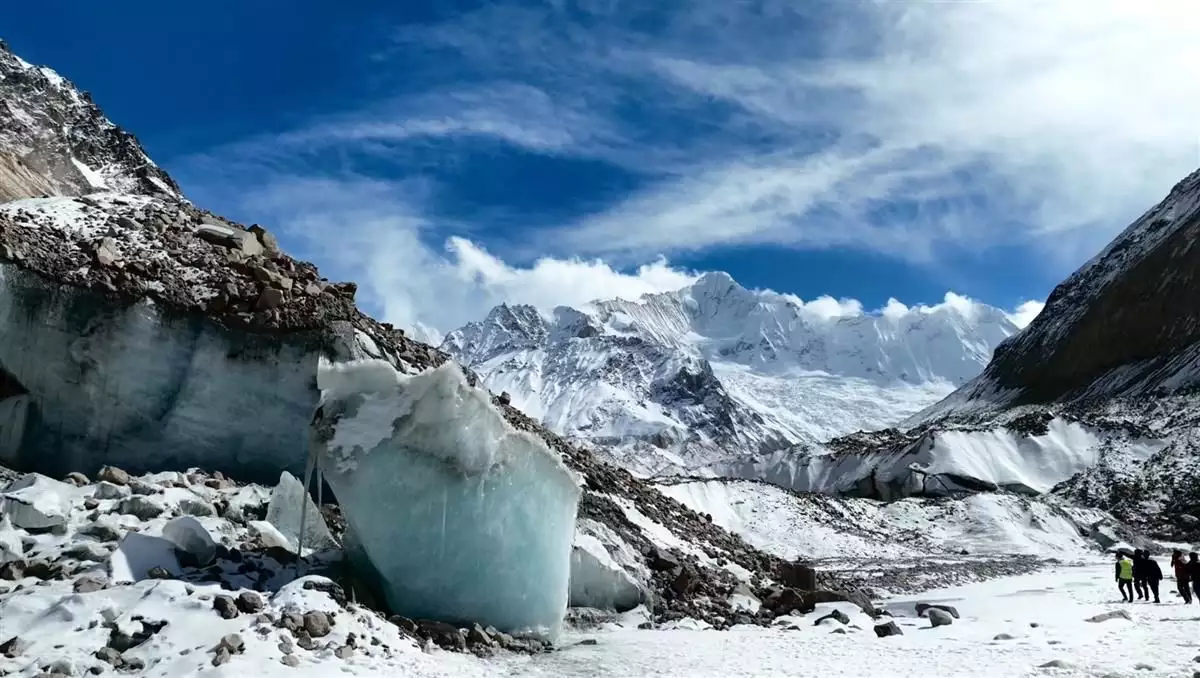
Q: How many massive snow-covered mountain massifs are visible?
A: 1